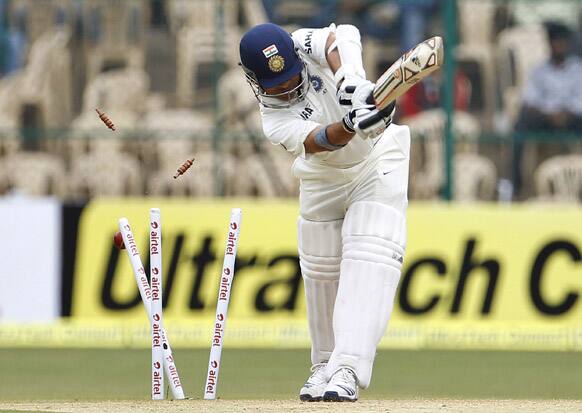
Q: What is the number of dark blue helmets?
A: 1